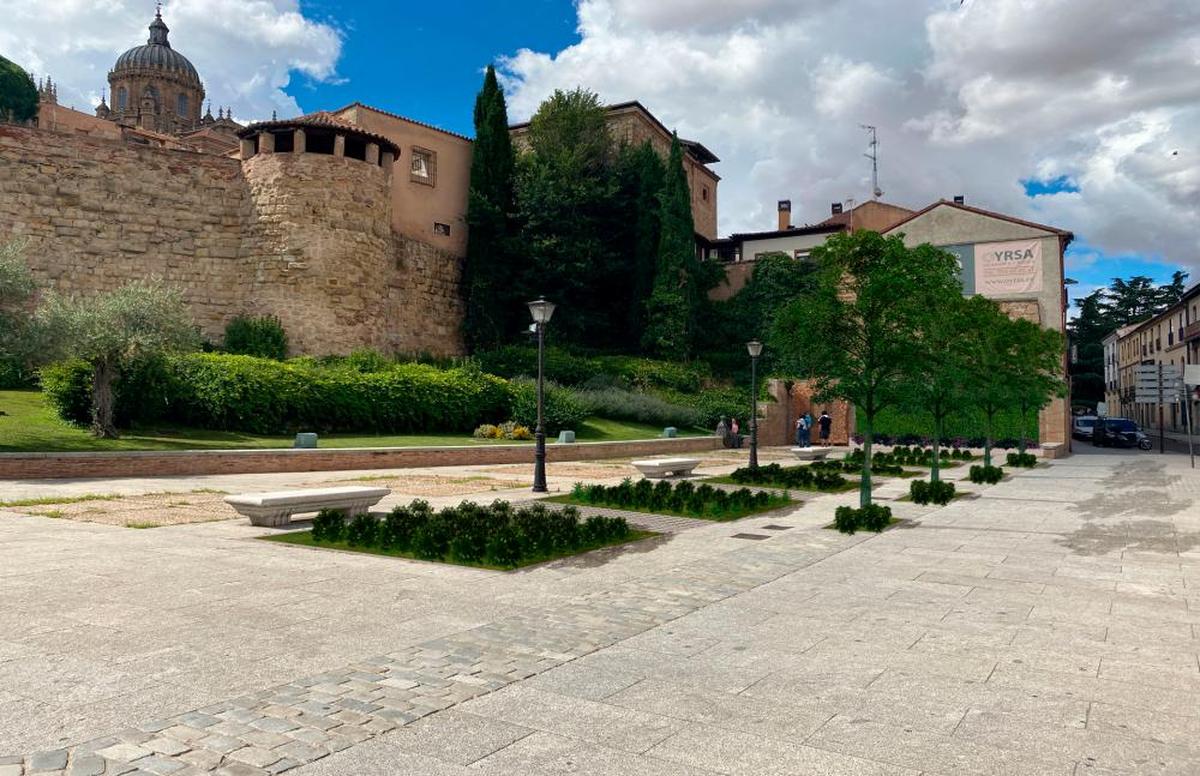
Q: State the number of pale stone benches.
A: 3